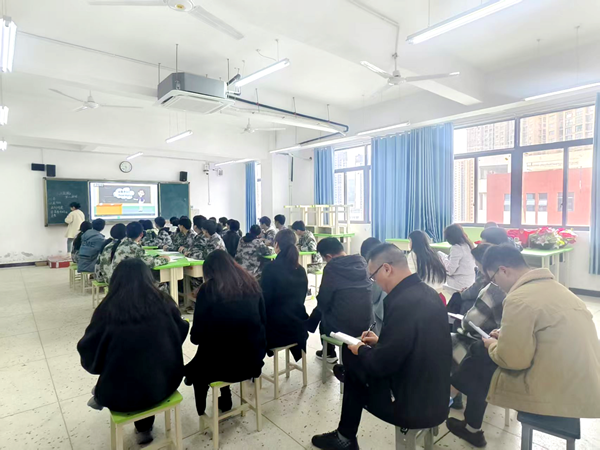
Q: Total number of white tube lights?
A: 11